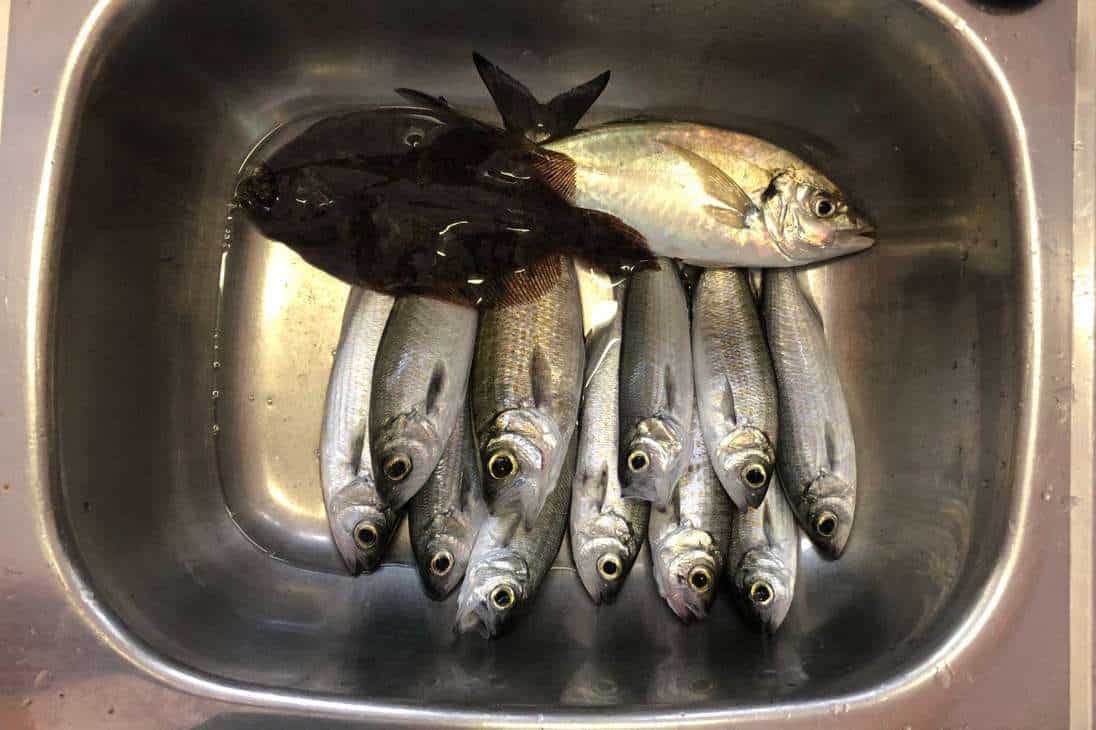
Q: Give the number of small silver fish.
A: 11